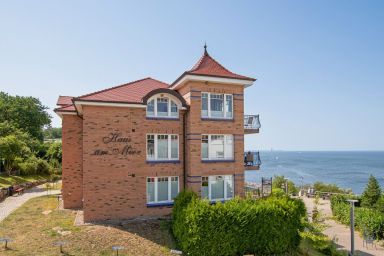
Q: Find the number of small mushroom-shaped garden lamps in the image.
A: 3